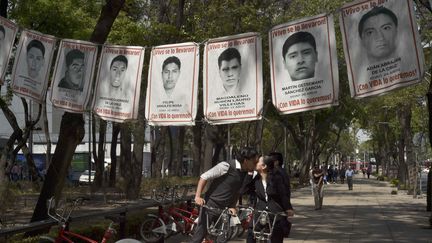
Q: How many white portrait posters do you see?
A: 8